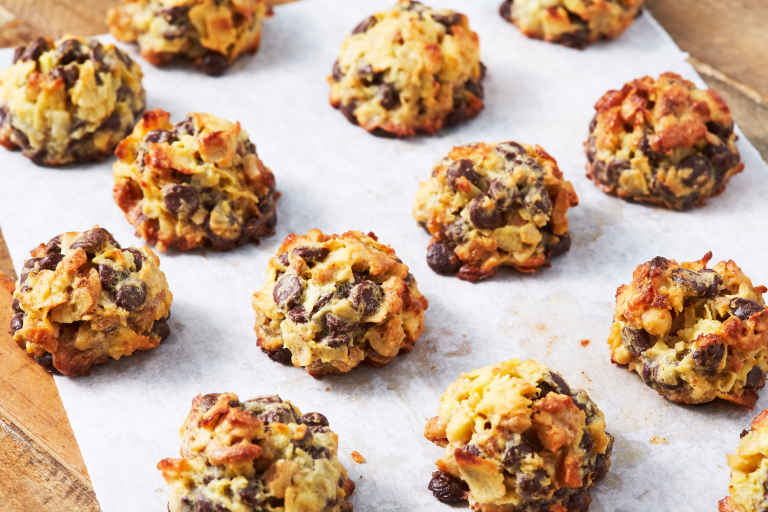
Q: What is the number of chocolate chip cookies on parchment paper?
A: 13